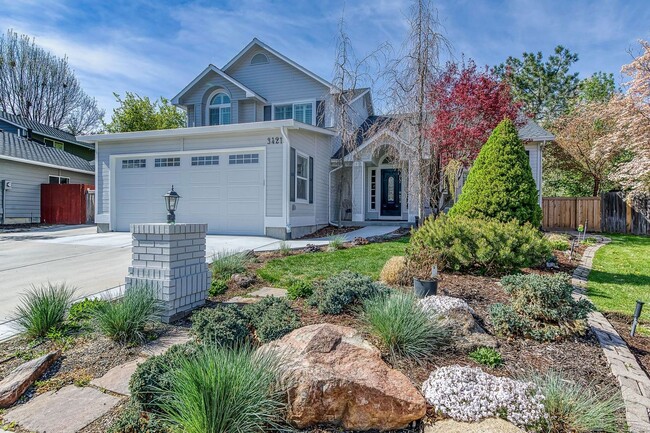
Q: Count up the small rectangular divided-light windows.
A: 4